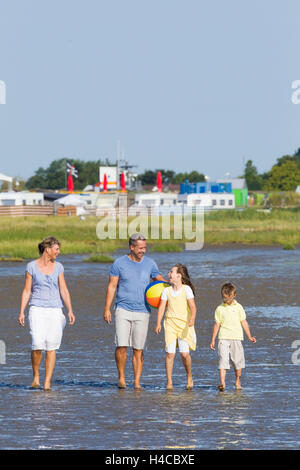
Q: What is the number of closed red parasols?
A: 4